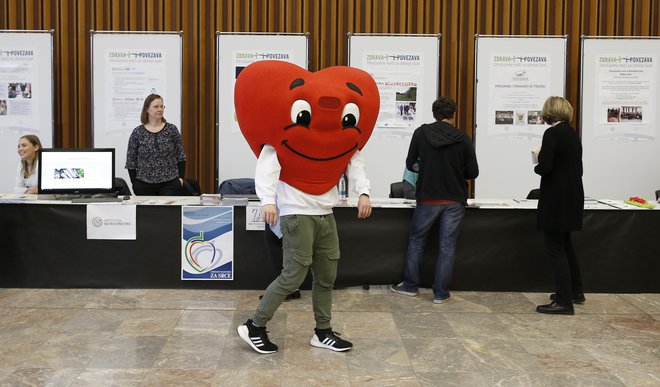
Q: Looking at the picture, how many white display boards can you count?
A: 6